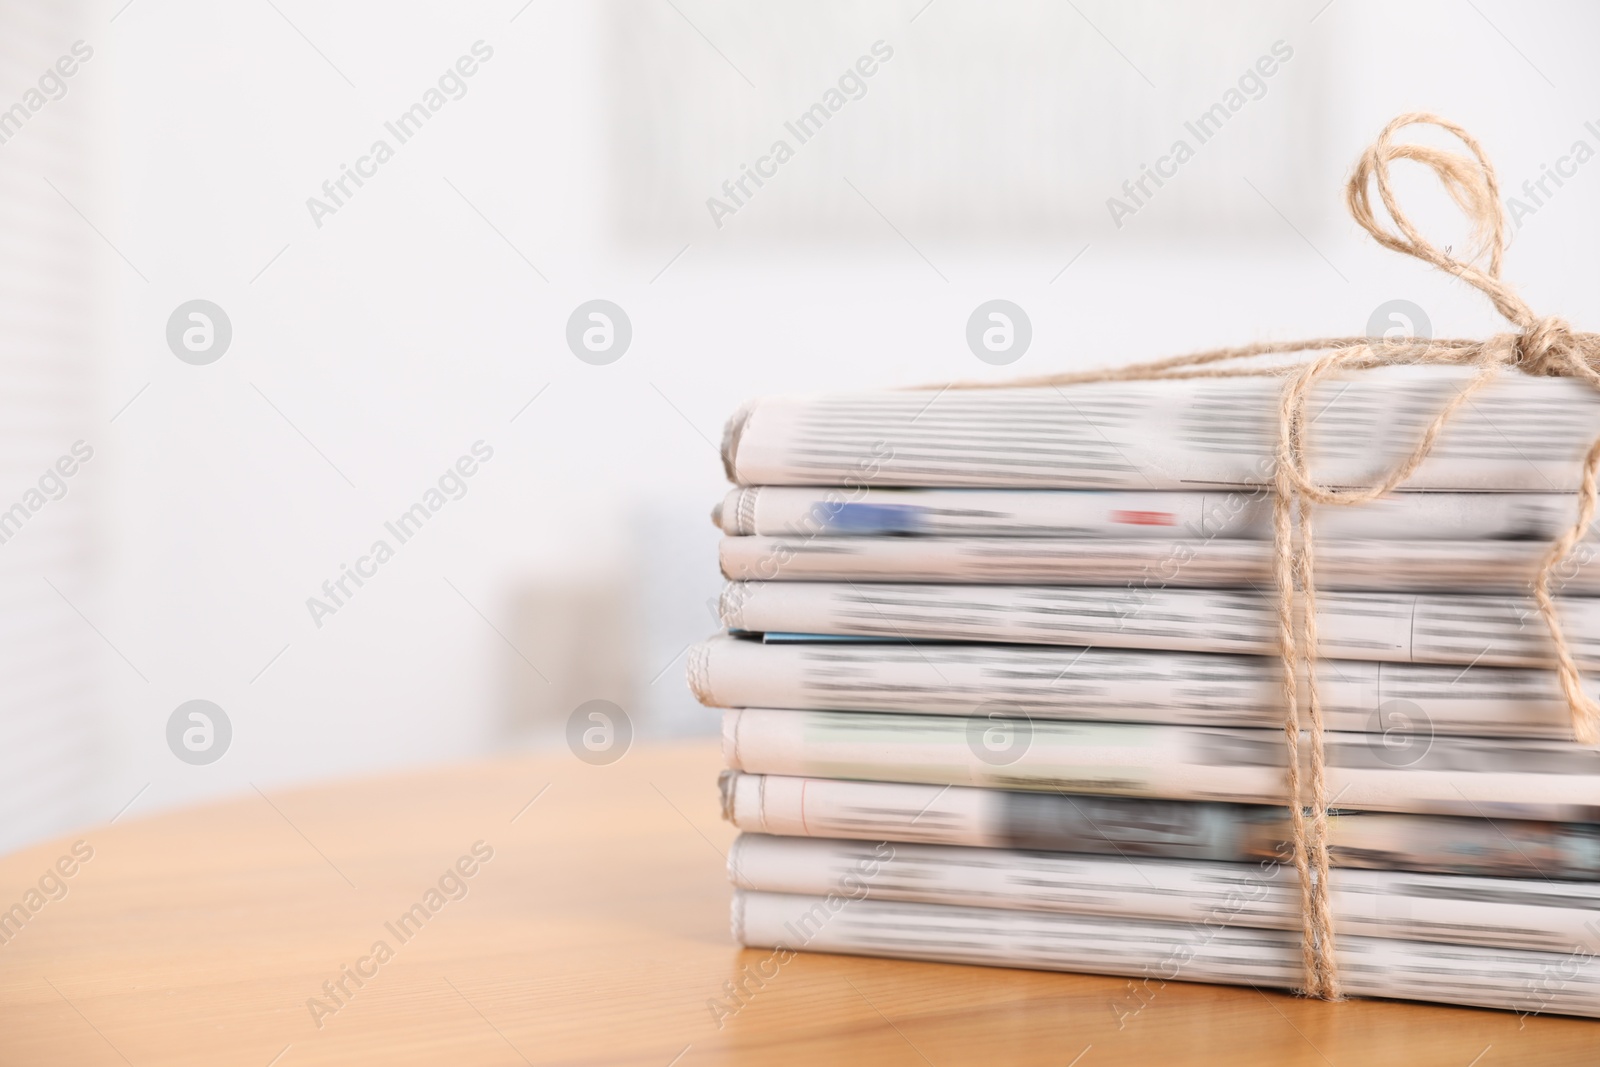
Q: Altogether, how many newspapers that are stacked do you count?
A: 9